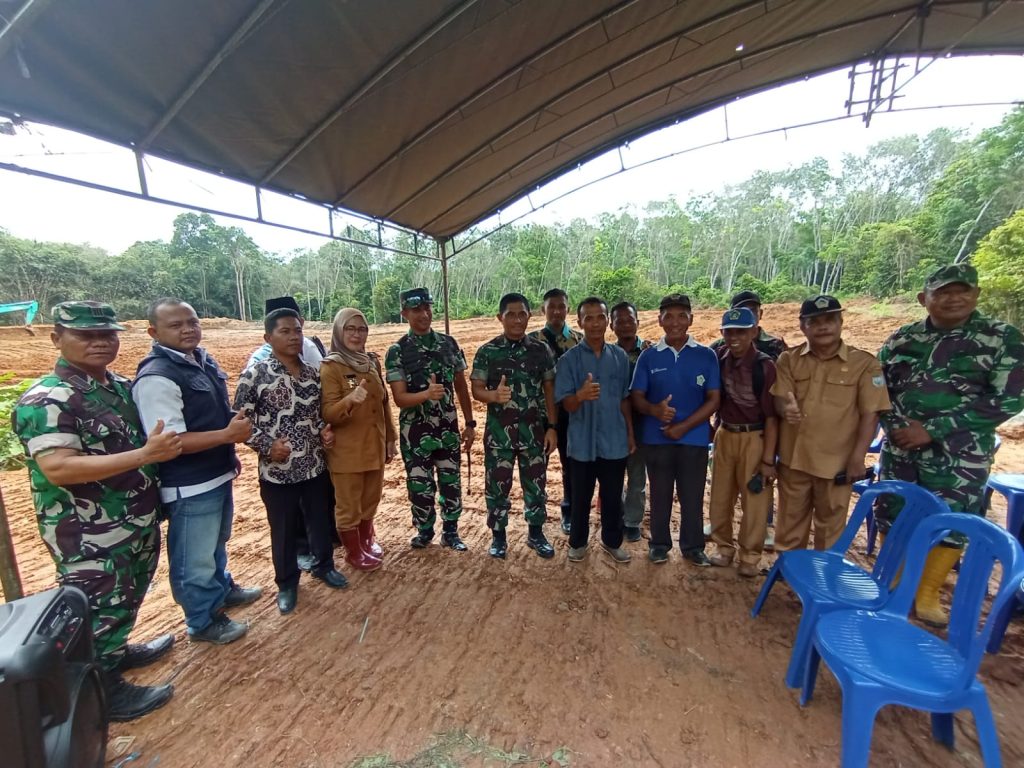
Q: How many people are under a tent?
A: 15